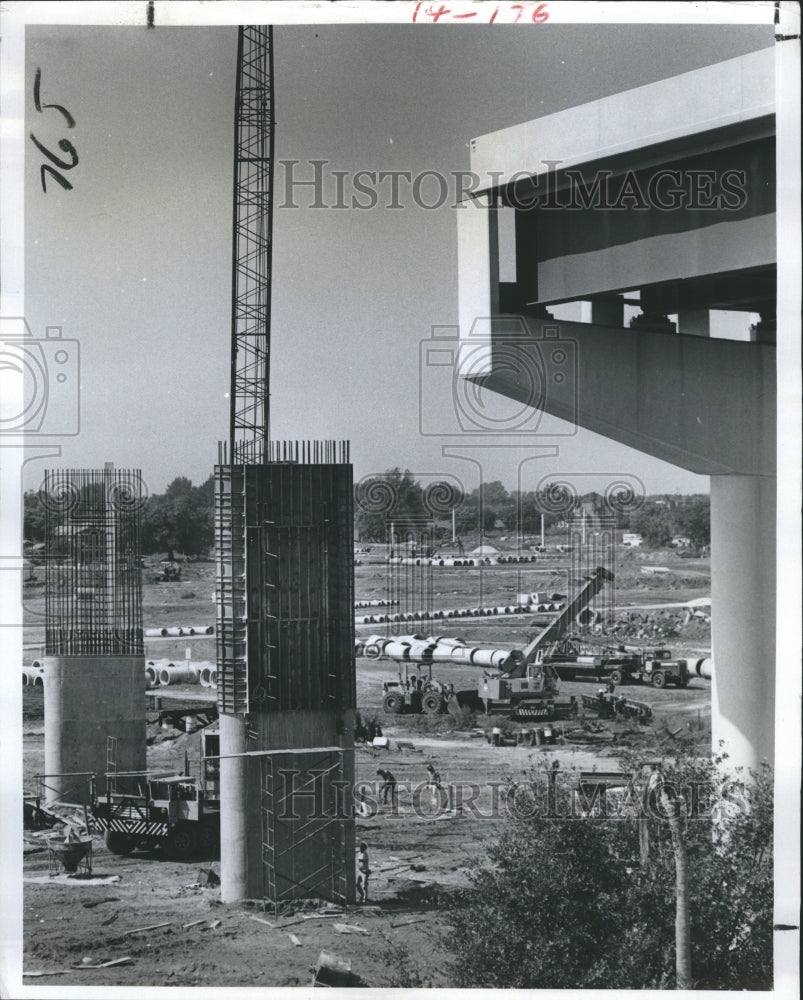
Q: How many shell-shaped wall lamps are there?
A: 0